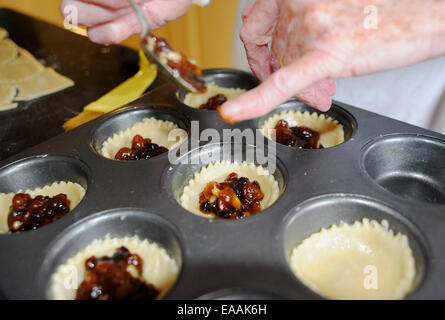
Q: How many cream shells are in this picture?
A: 7